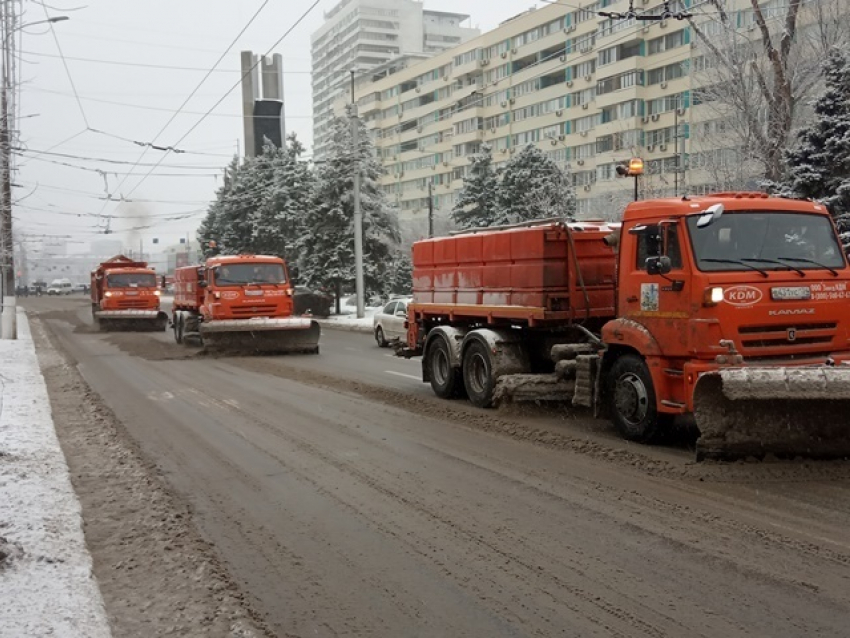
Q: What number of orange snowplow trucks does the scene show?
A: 3